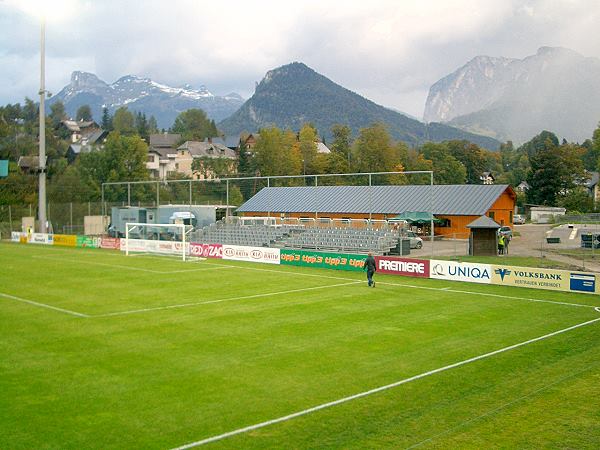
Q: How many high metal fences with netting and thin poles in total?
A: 1